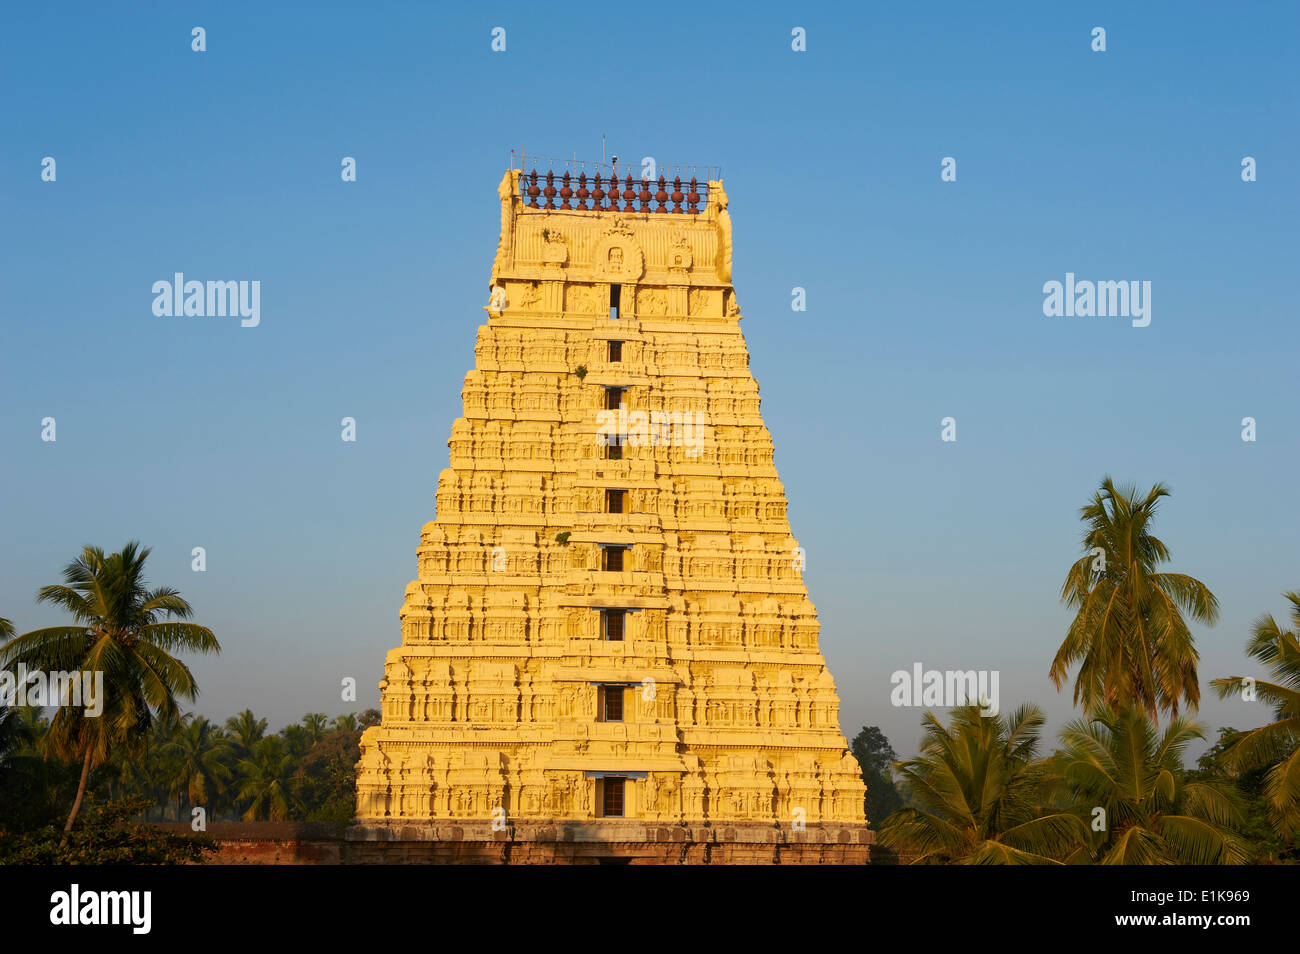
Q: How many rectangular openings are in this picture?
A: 9